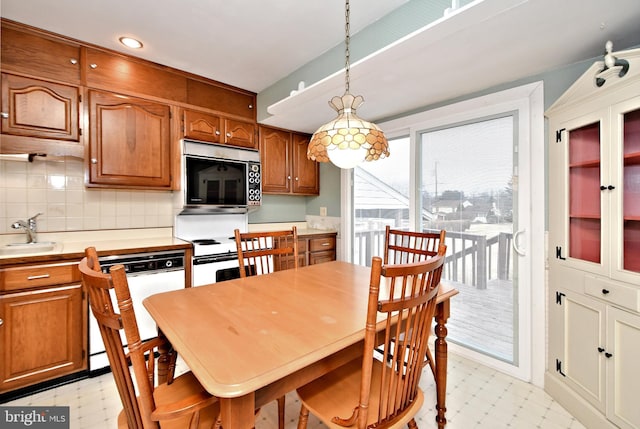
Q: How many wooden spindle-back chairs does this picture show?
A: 4